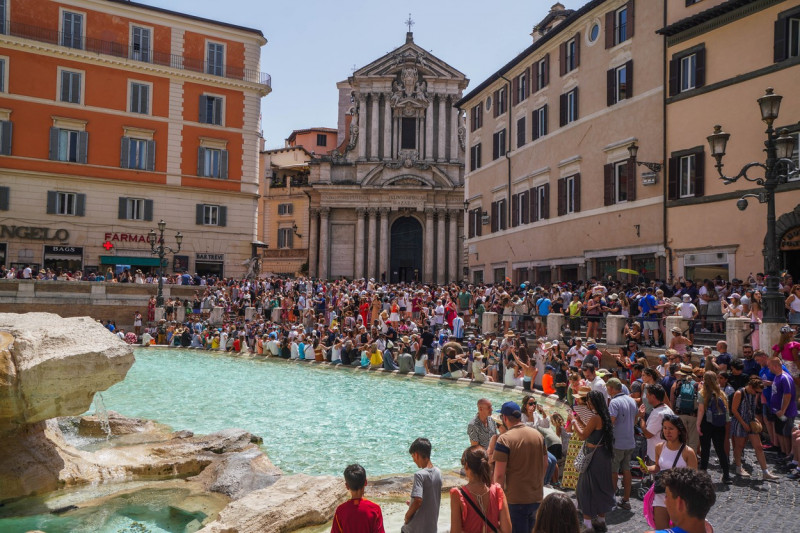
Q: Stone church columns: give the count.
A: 14